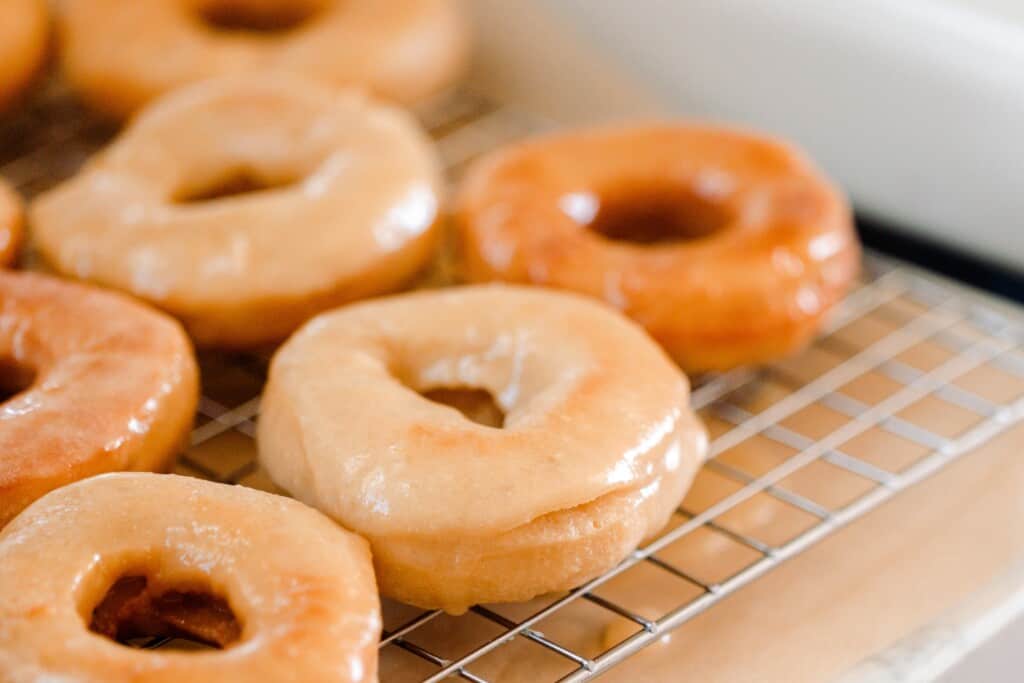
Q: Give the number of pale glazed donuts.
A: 3